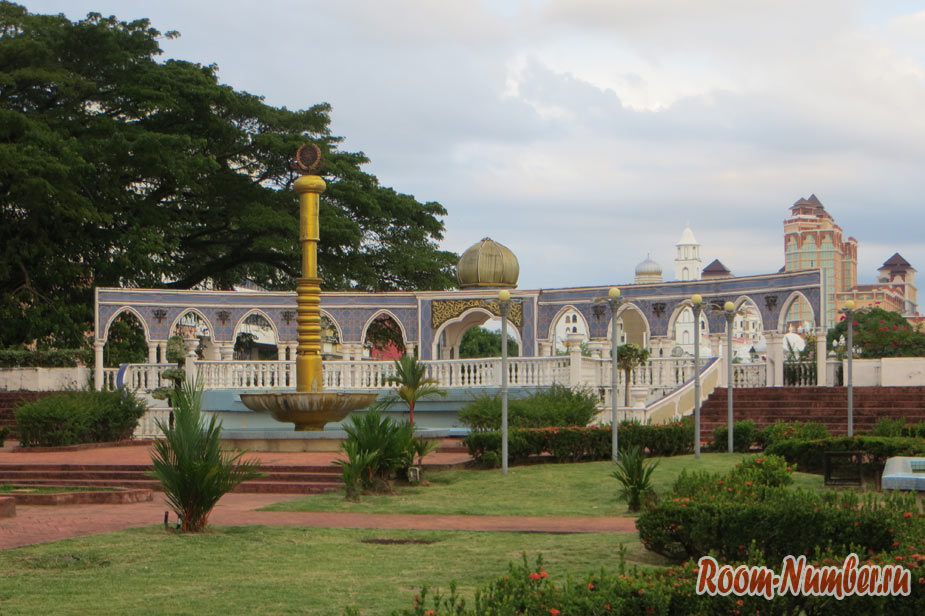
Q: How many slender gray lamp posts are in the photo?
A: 5